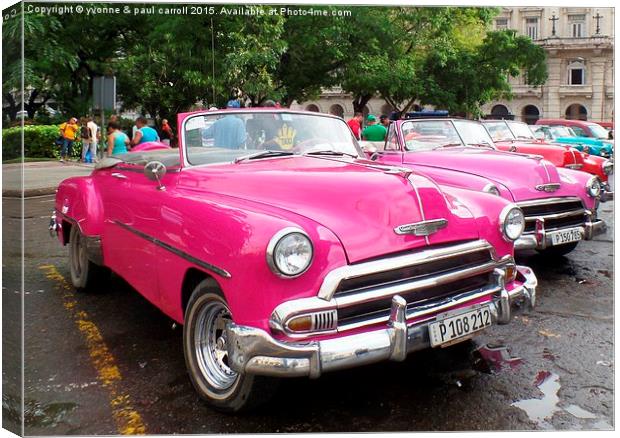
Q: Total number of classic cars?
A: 5